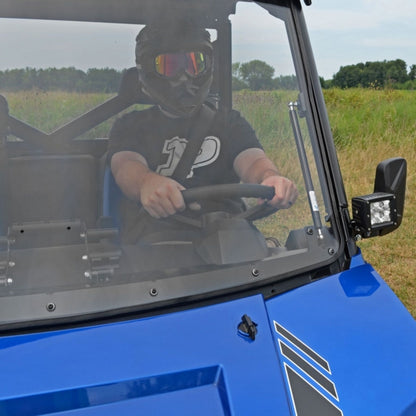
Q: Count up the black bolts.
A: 5